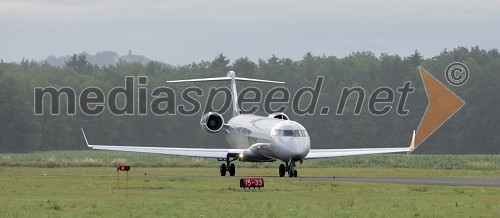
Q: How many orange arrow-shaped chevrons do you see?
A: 1